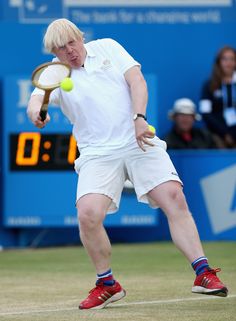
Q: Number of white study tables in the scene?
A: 0